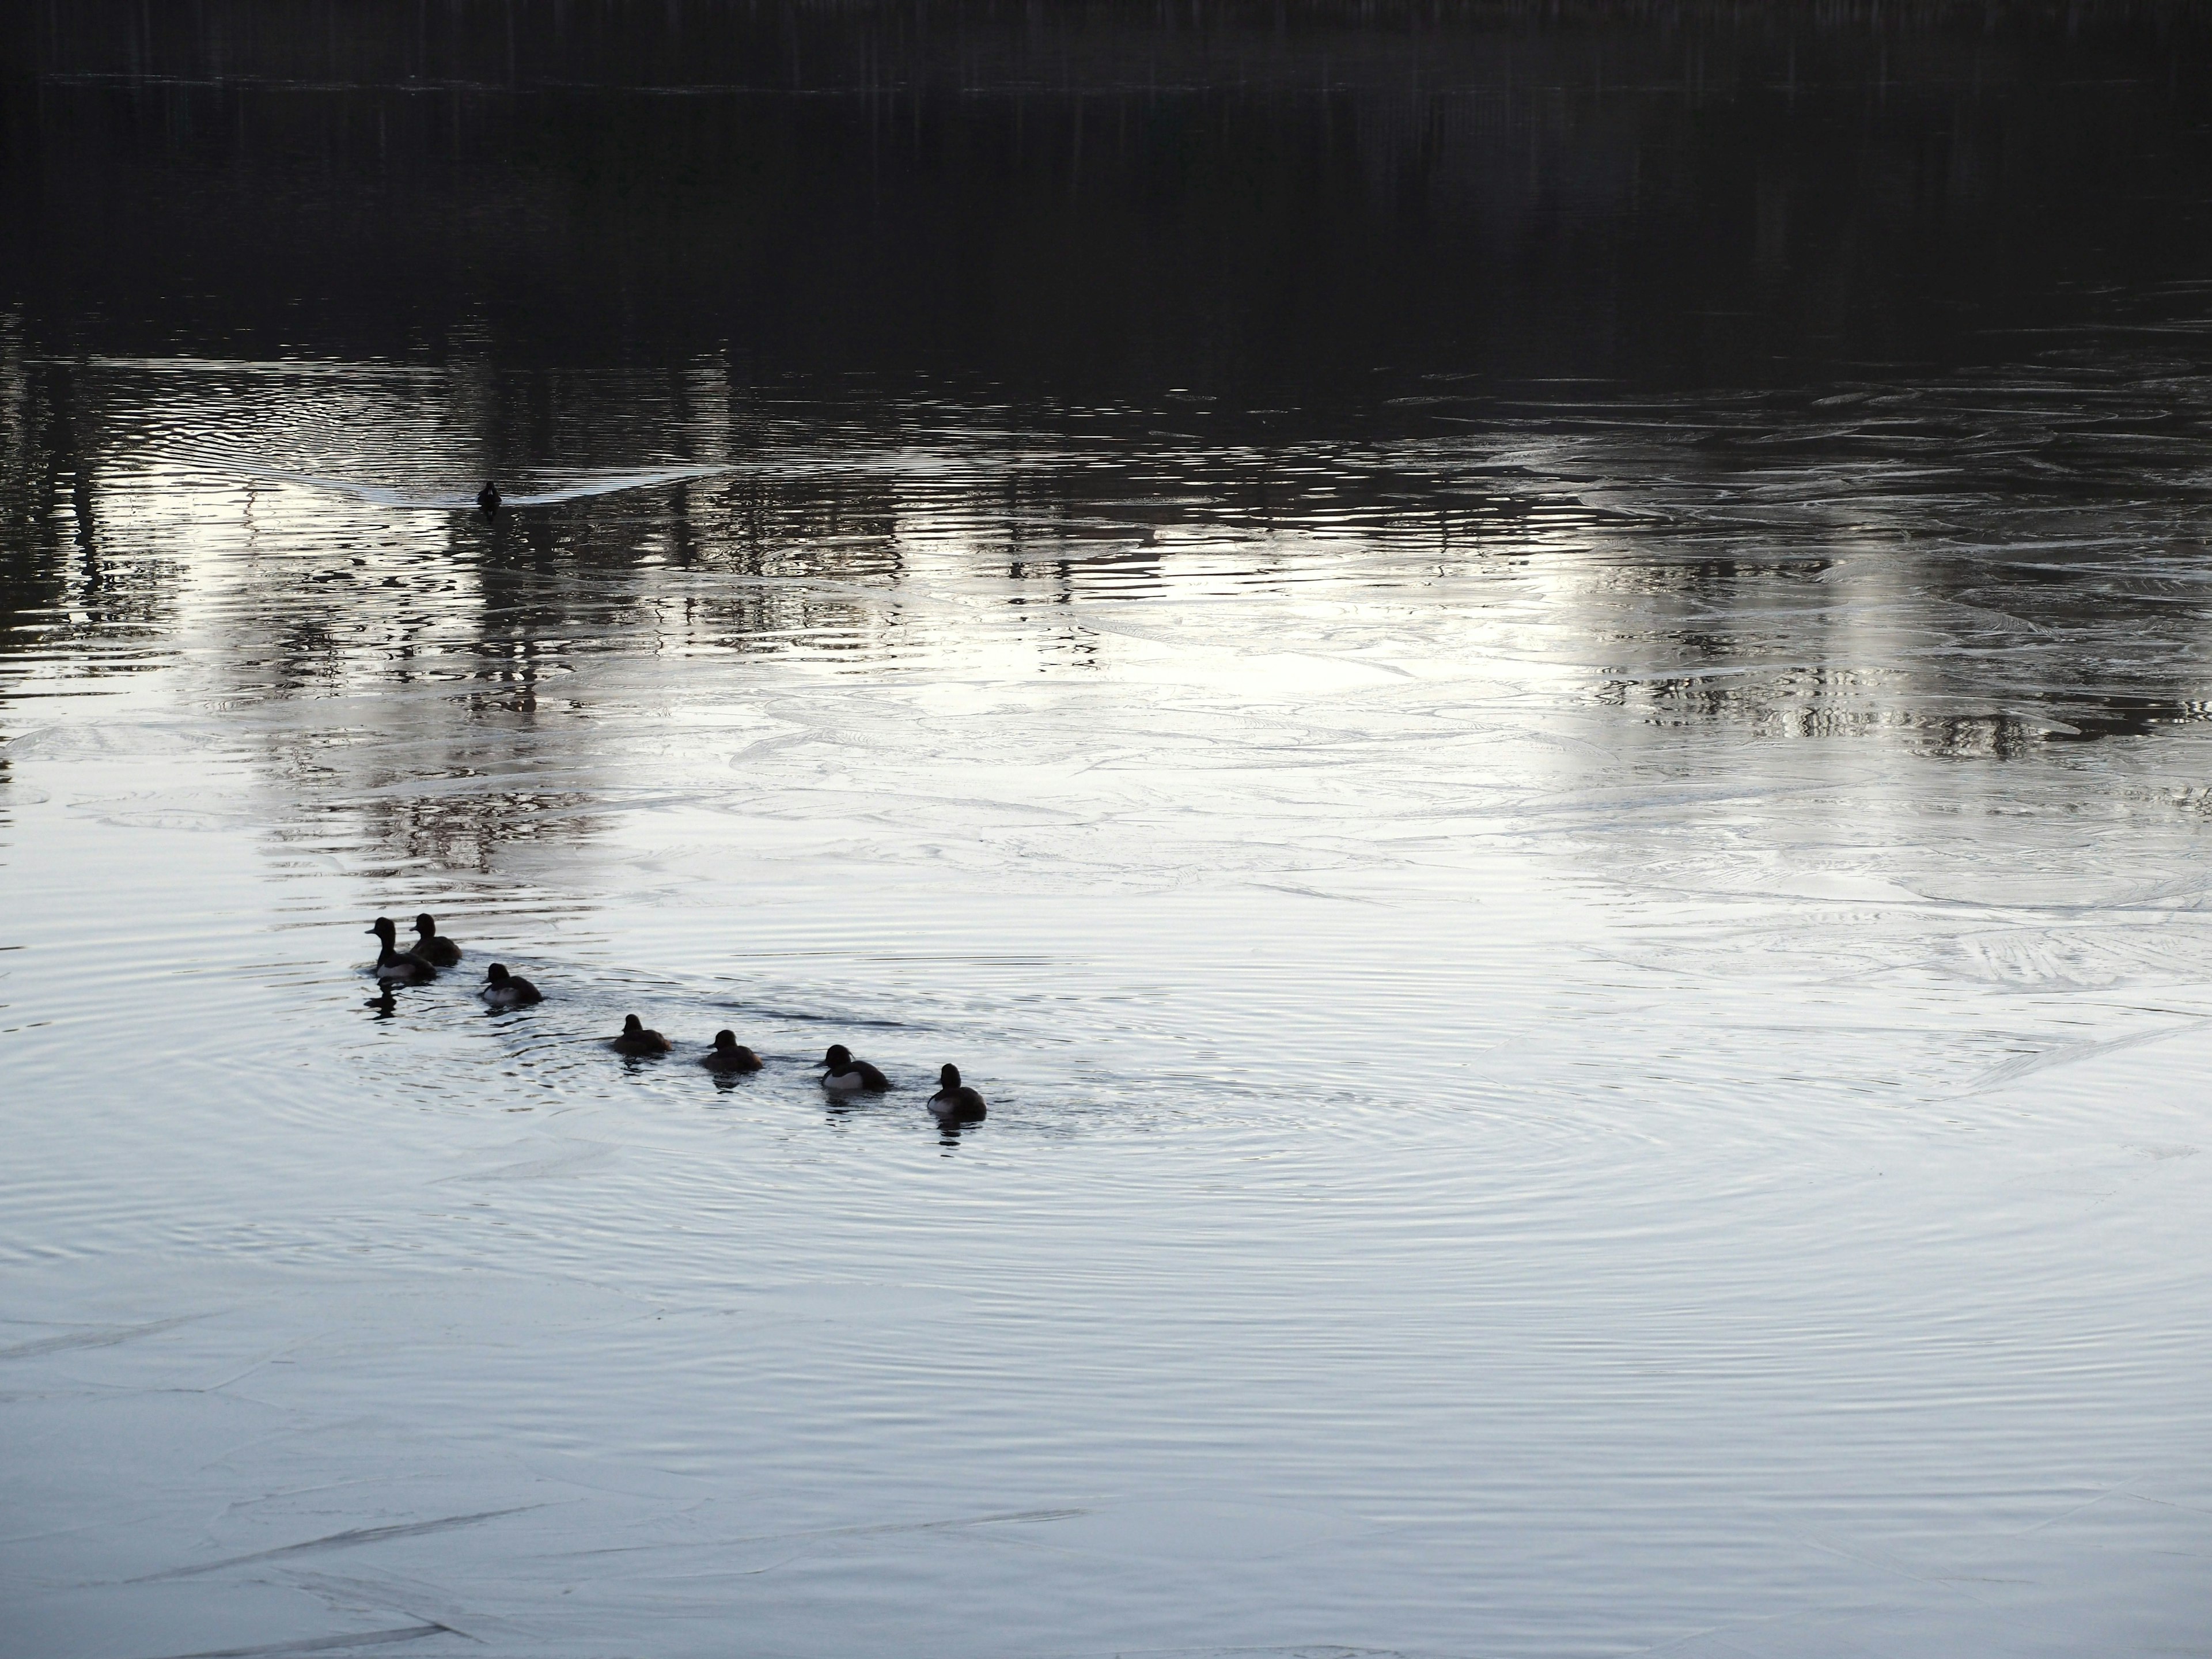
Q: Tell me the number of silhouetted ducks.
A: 8